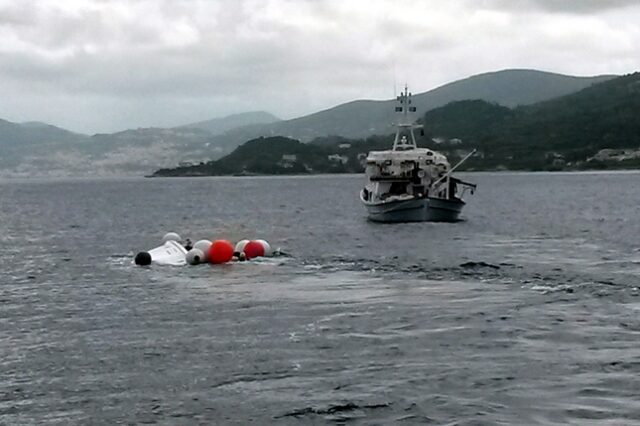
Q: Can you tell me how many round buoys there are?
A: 8